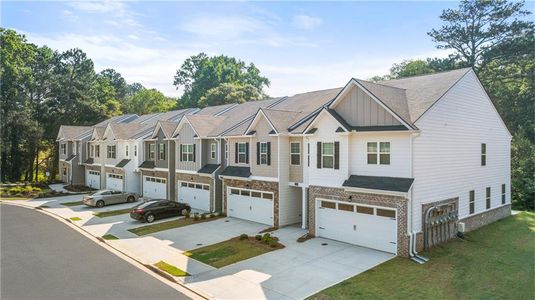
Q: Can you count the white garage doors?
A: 6